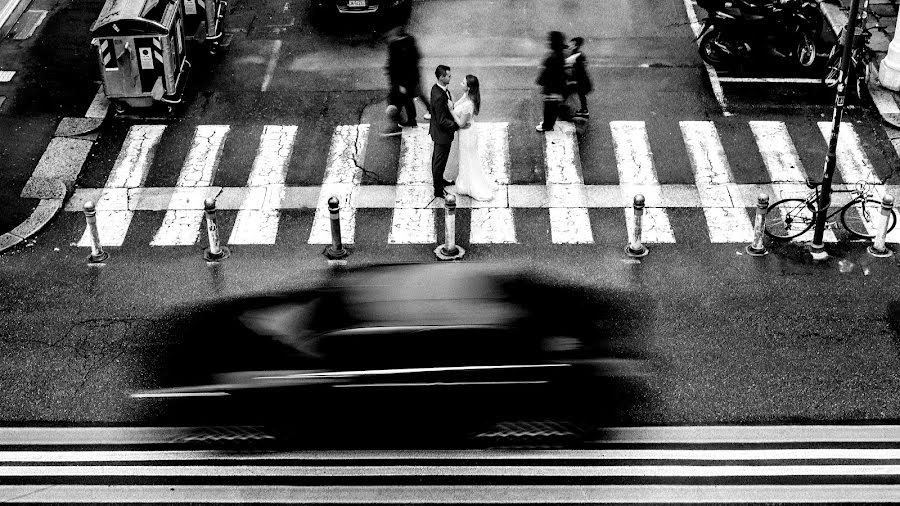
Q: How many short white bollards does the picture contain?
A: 7